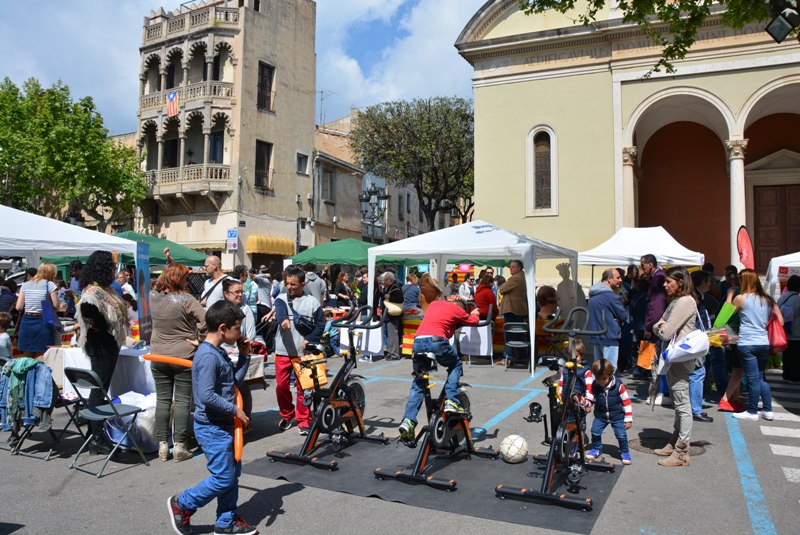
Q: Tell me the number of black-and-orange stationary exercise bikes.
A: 3